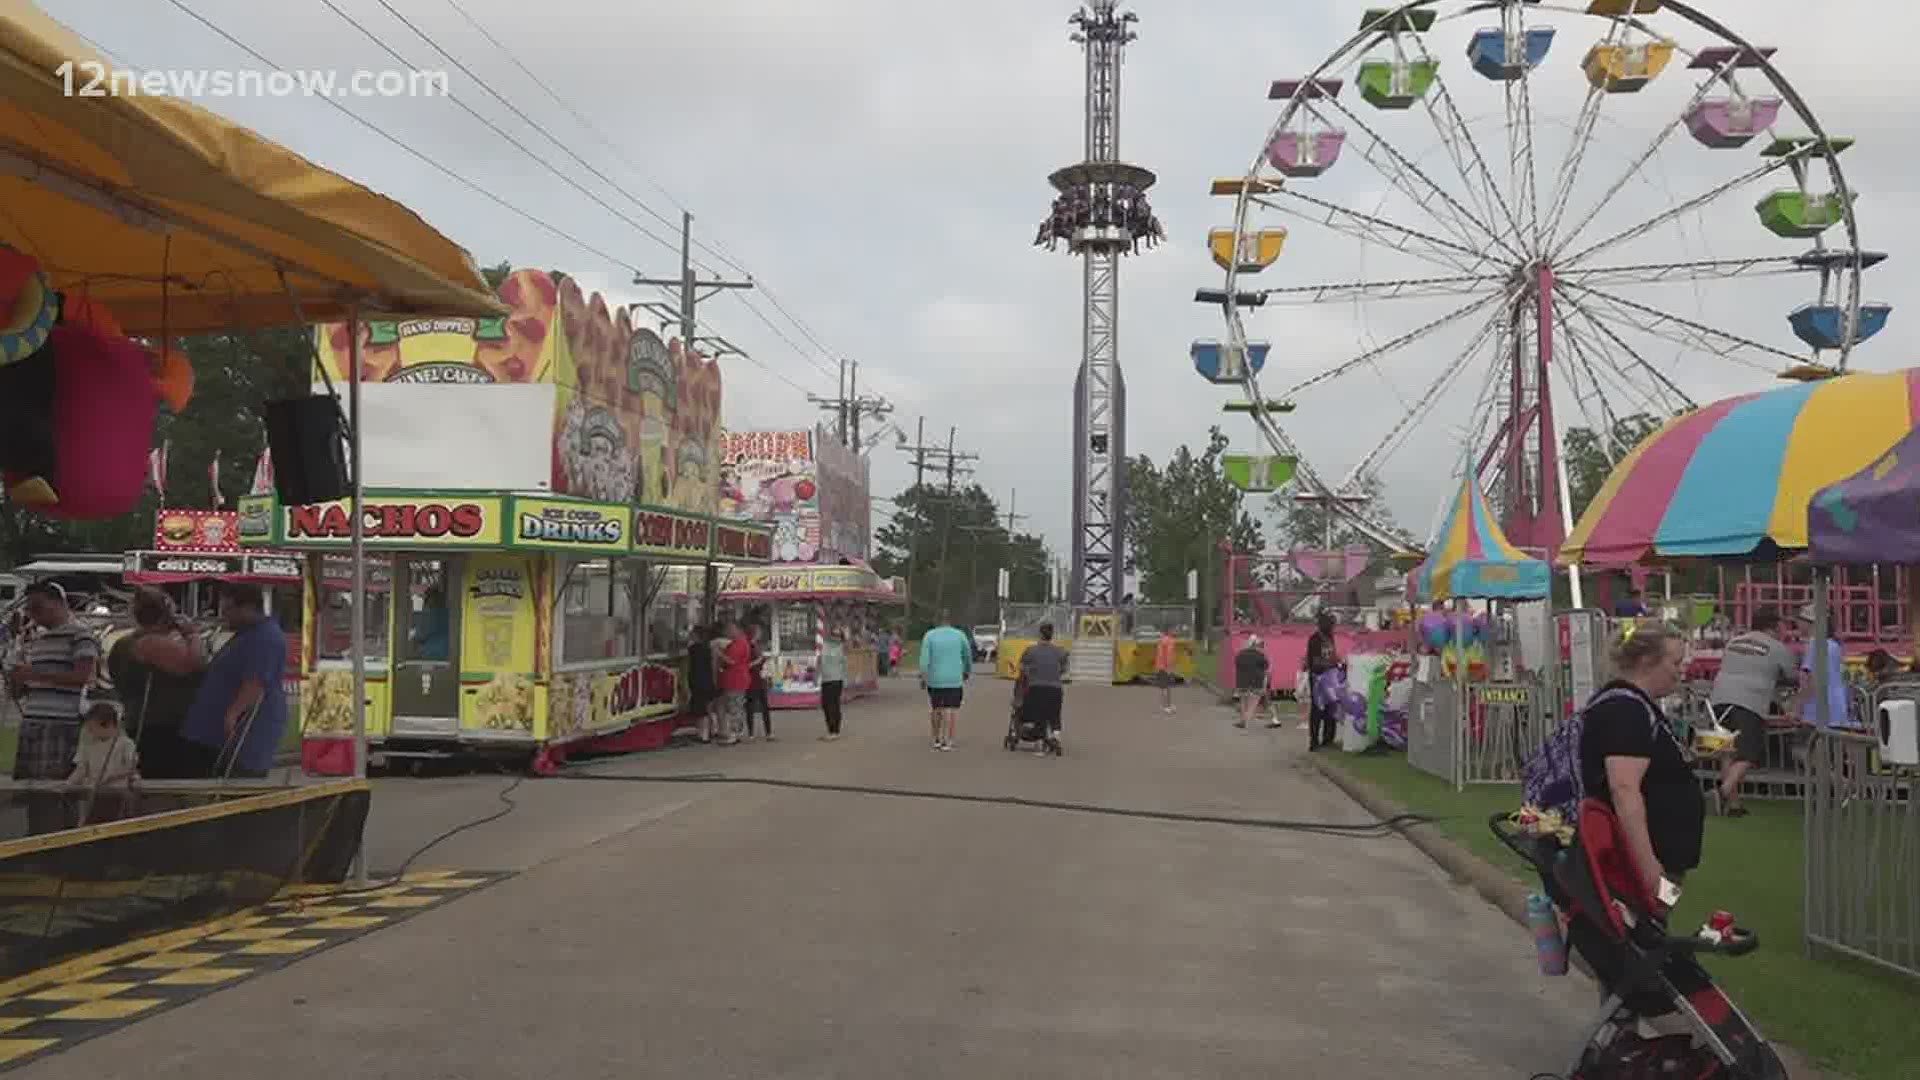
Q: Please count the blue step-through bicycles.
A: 0